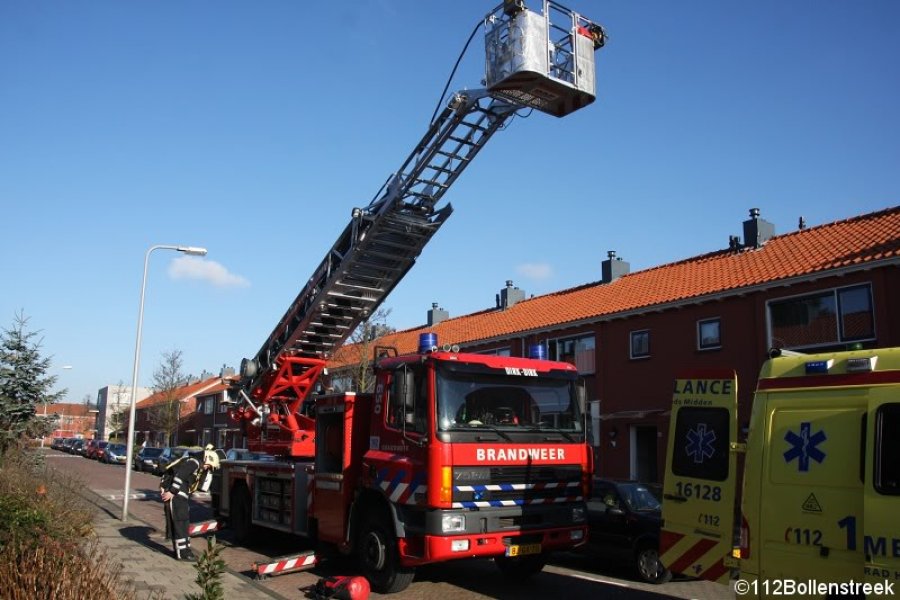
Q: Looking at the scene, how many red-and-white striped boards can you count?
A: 2